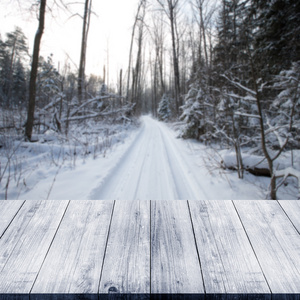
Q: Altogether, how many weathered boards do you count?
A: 8